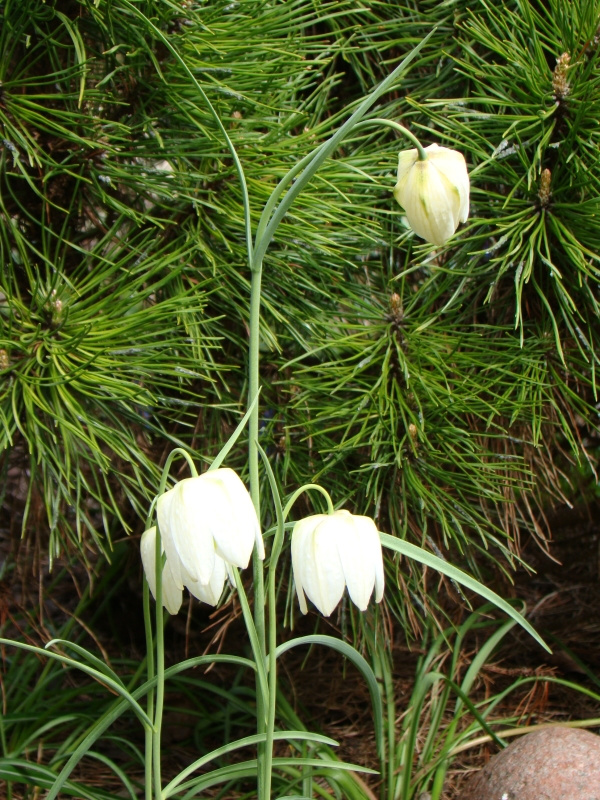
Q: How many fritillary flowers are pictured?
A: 4